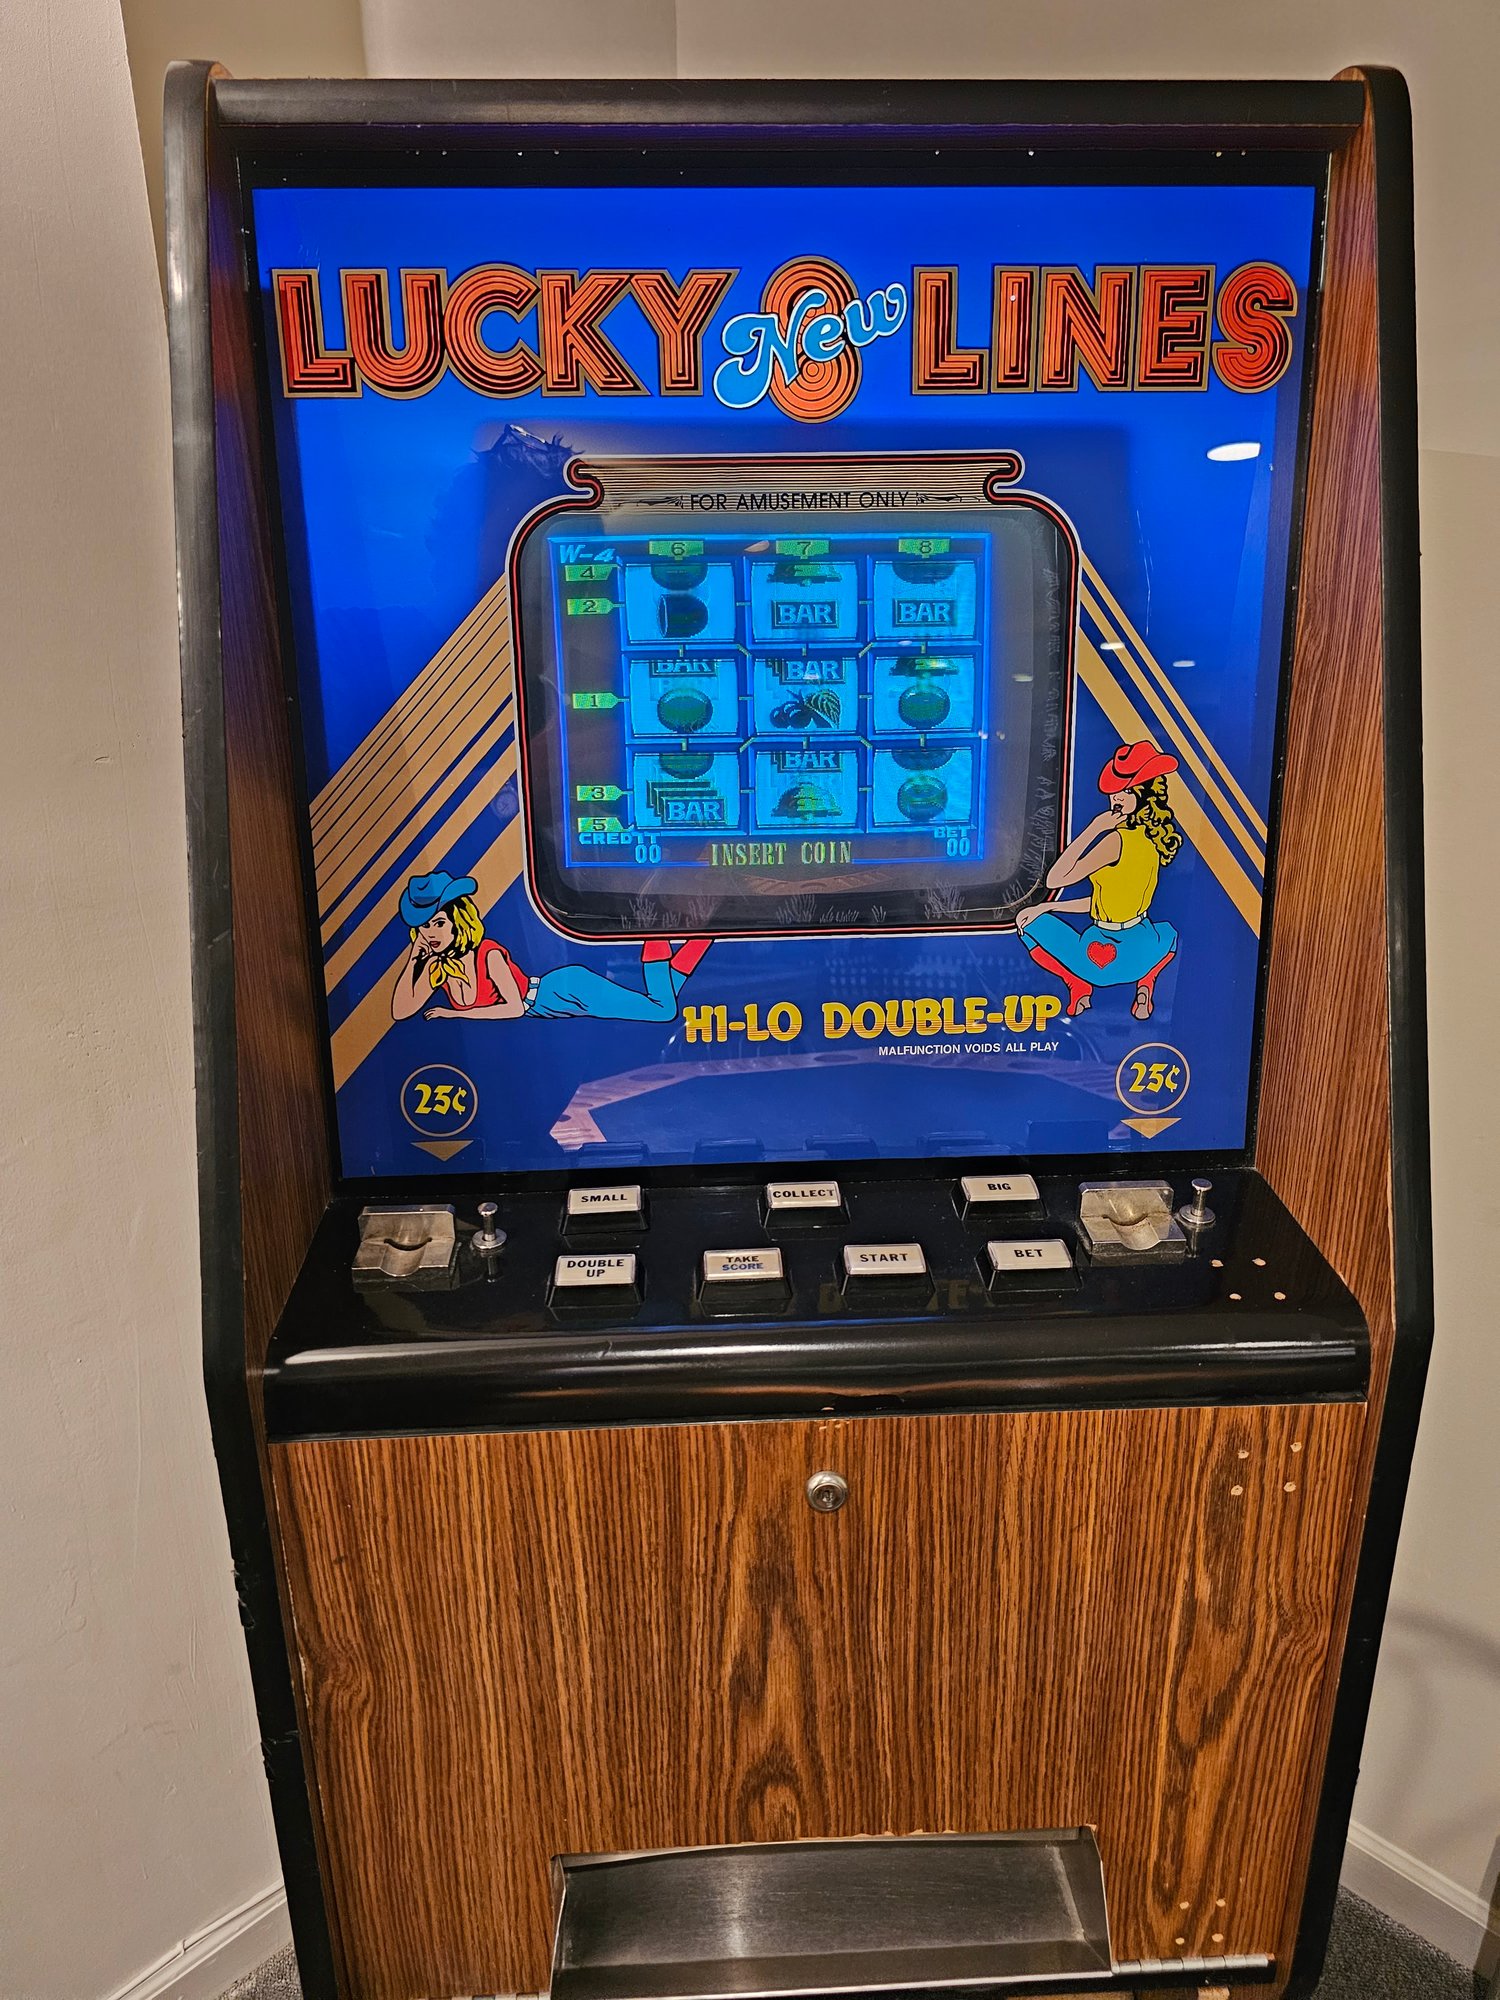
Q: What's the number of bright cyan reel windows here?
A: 9